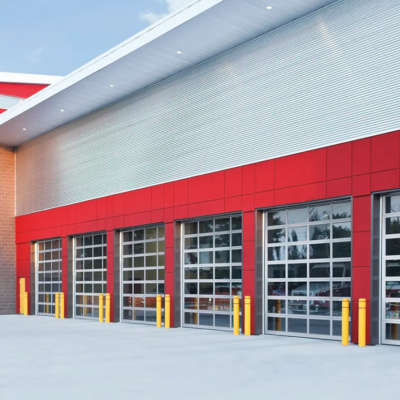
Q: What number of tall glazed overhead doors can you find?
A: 6